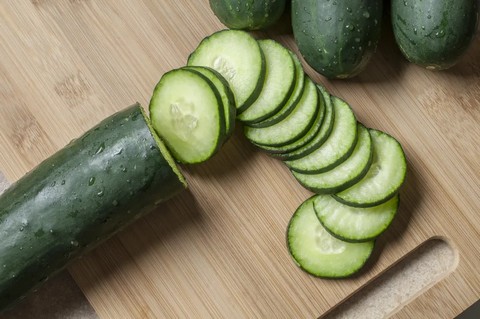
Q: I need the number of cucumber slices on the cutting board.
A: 13